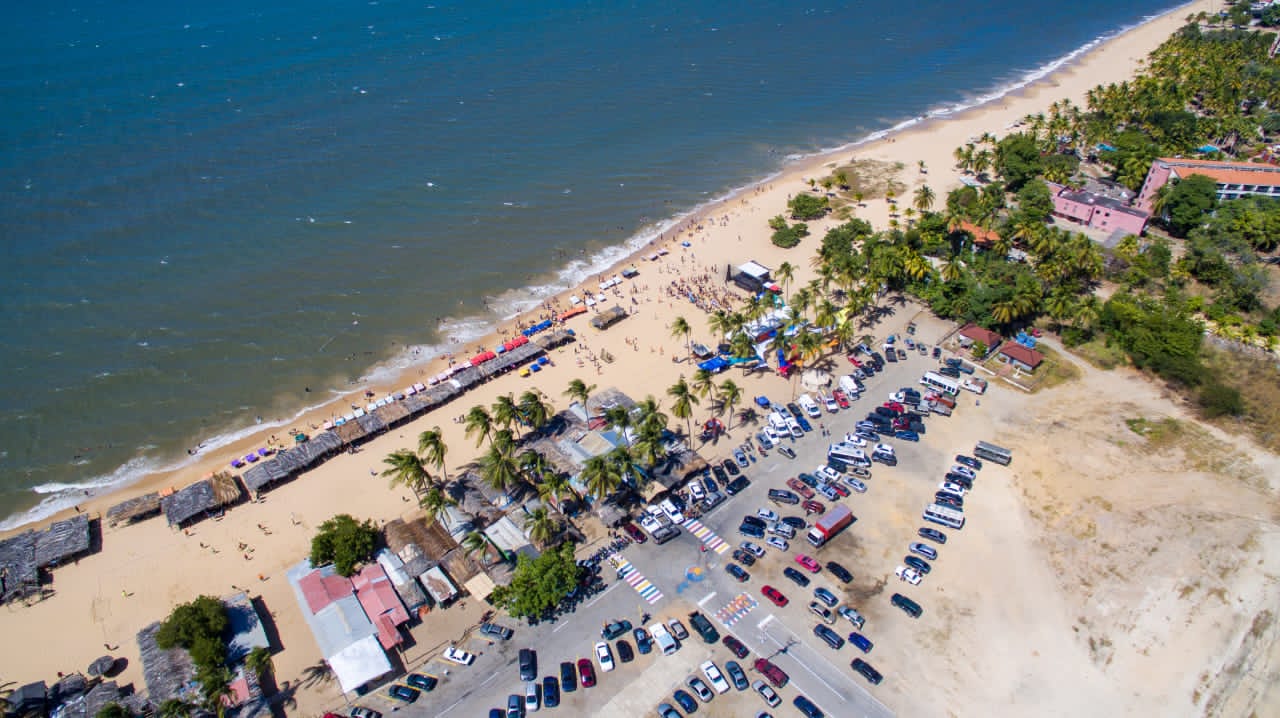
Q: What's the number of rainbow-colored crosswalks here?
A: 3